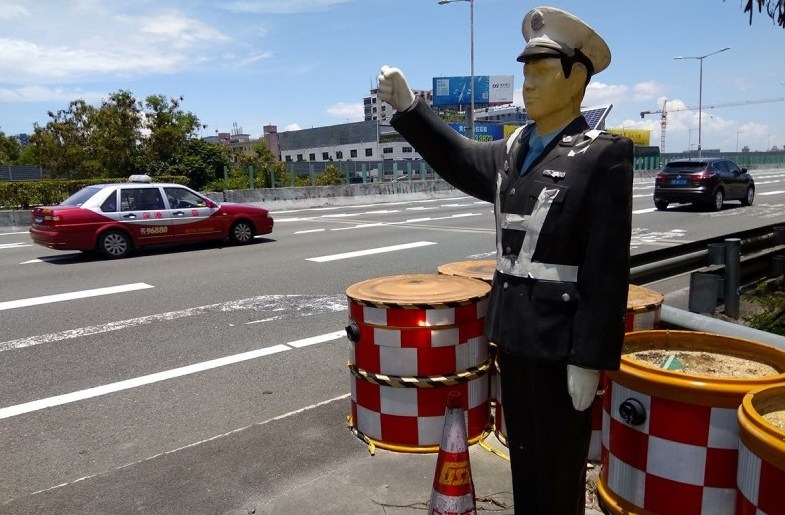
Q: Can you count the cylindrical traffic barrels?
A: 5